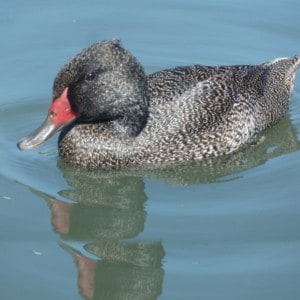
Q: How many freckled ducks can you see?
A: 1